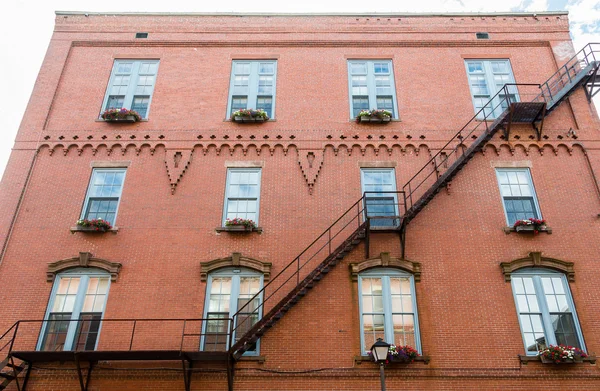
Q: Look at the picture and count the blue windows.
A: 12